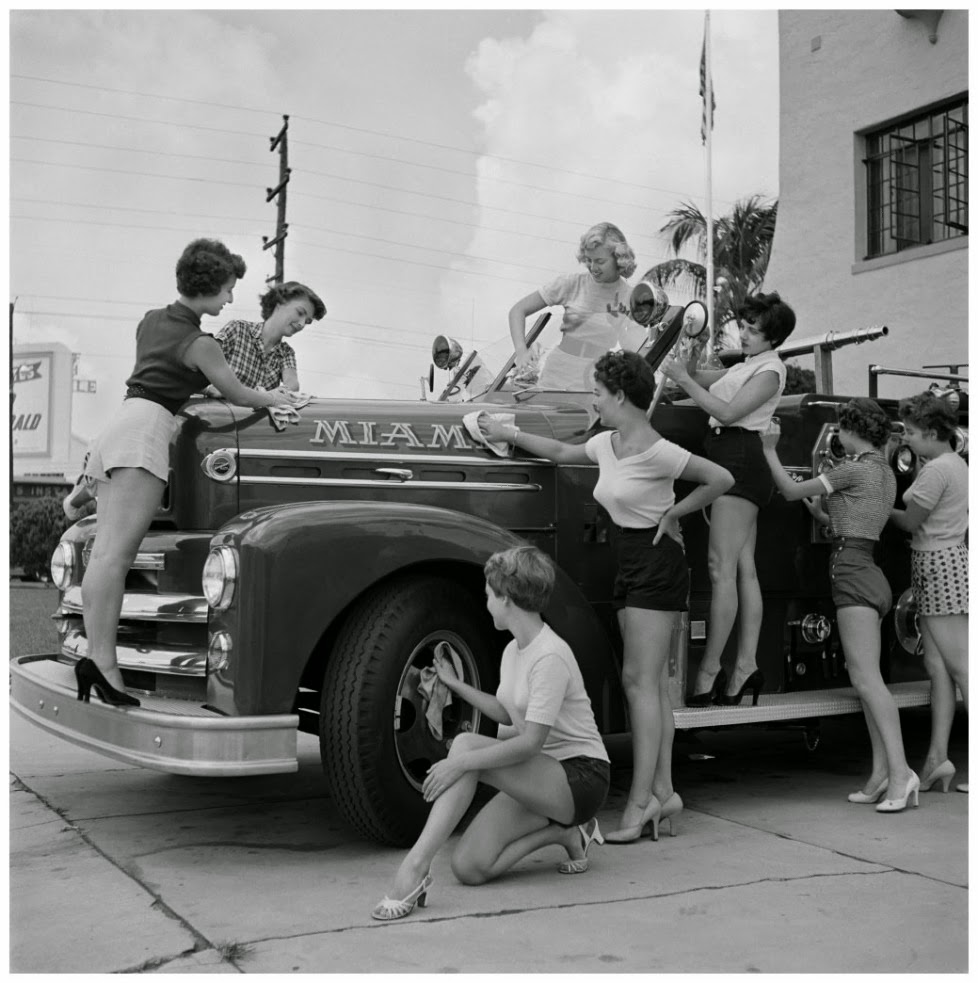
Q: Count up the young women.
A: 8